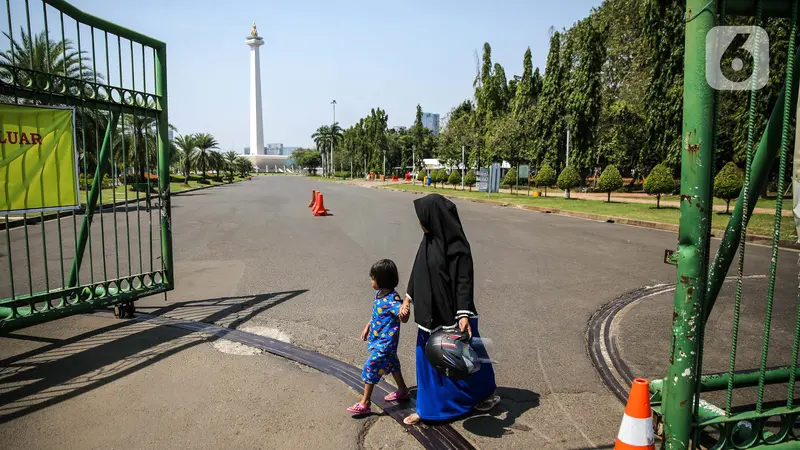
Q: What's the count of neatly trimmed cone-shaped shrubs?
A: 11